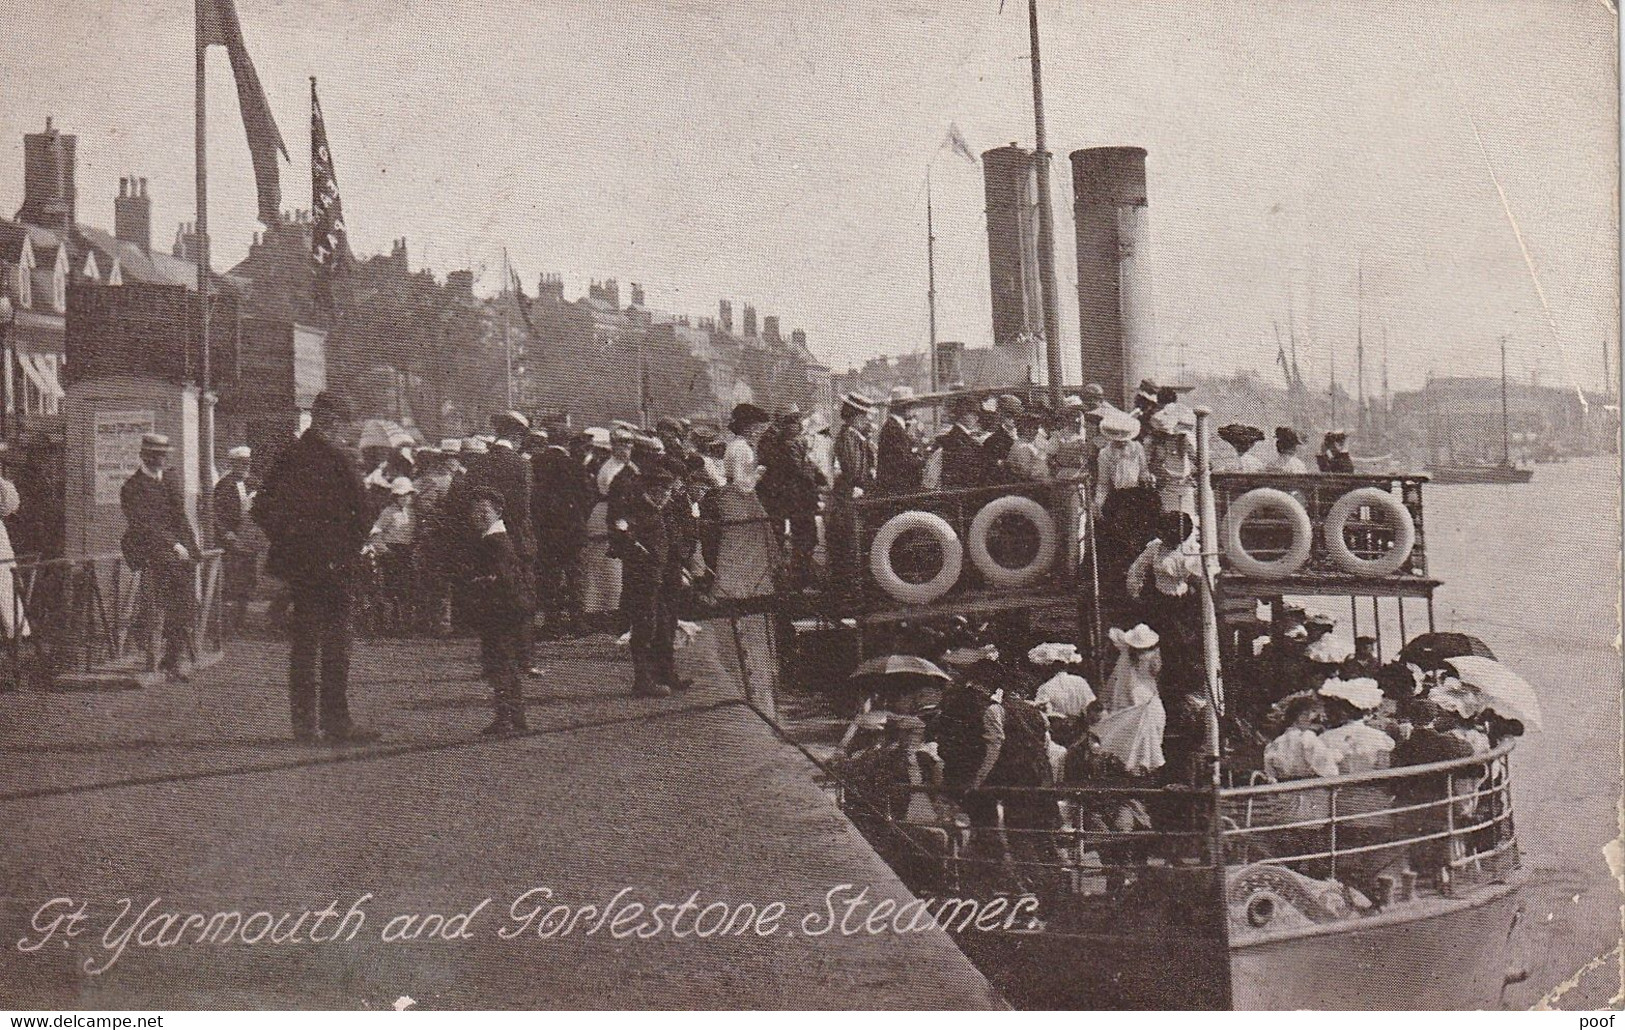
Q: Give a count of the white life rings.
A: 4